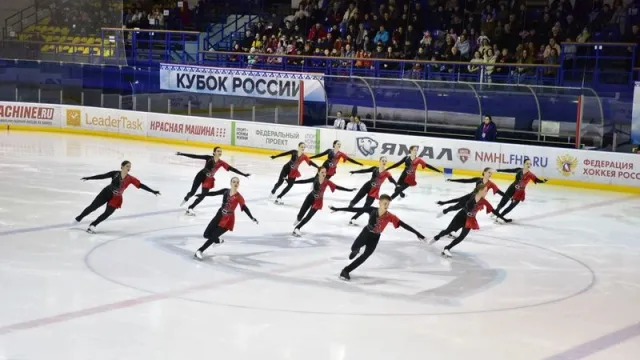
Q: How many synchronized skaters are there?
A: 12